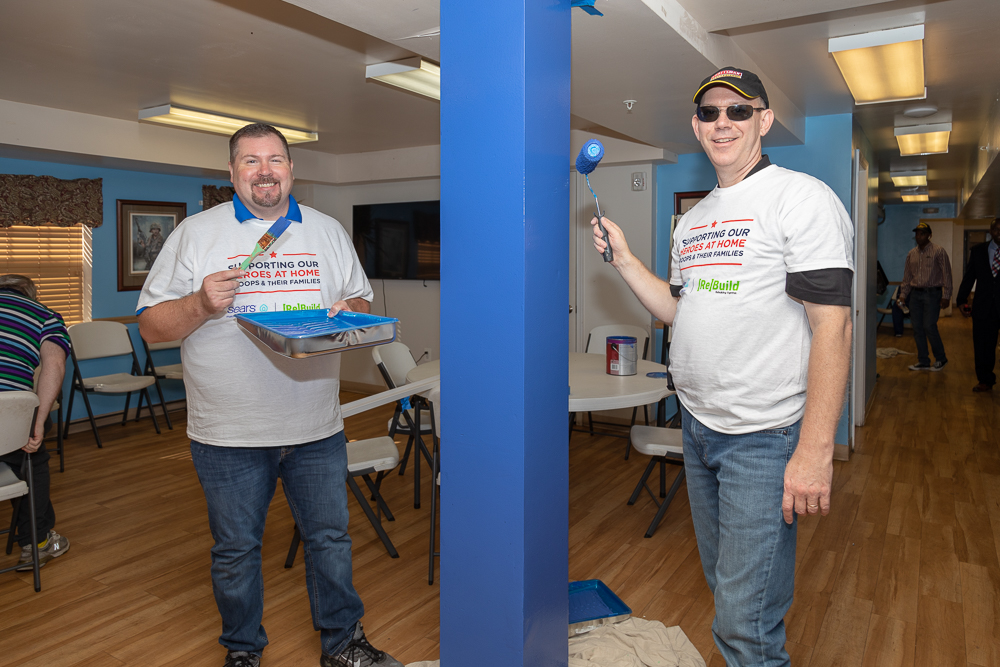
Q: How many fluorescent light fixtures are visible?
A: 6